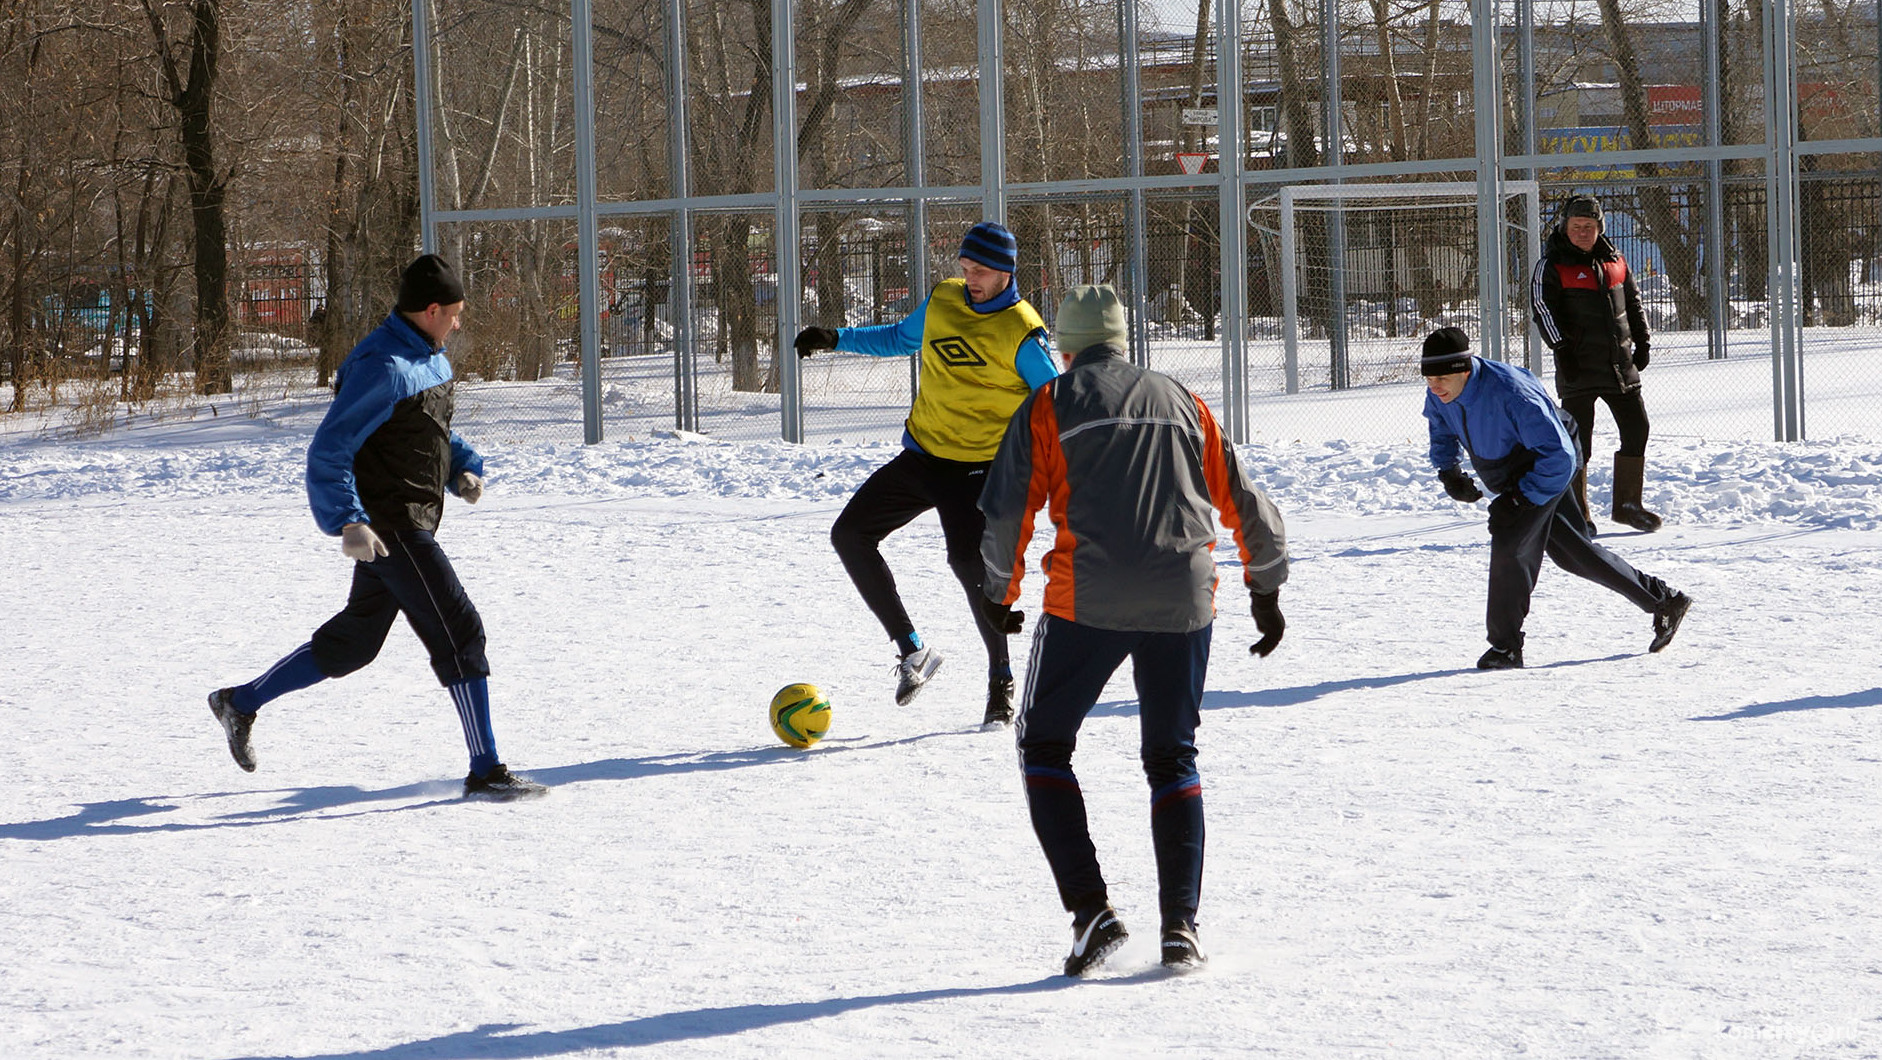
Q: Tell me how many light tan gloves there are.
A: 2